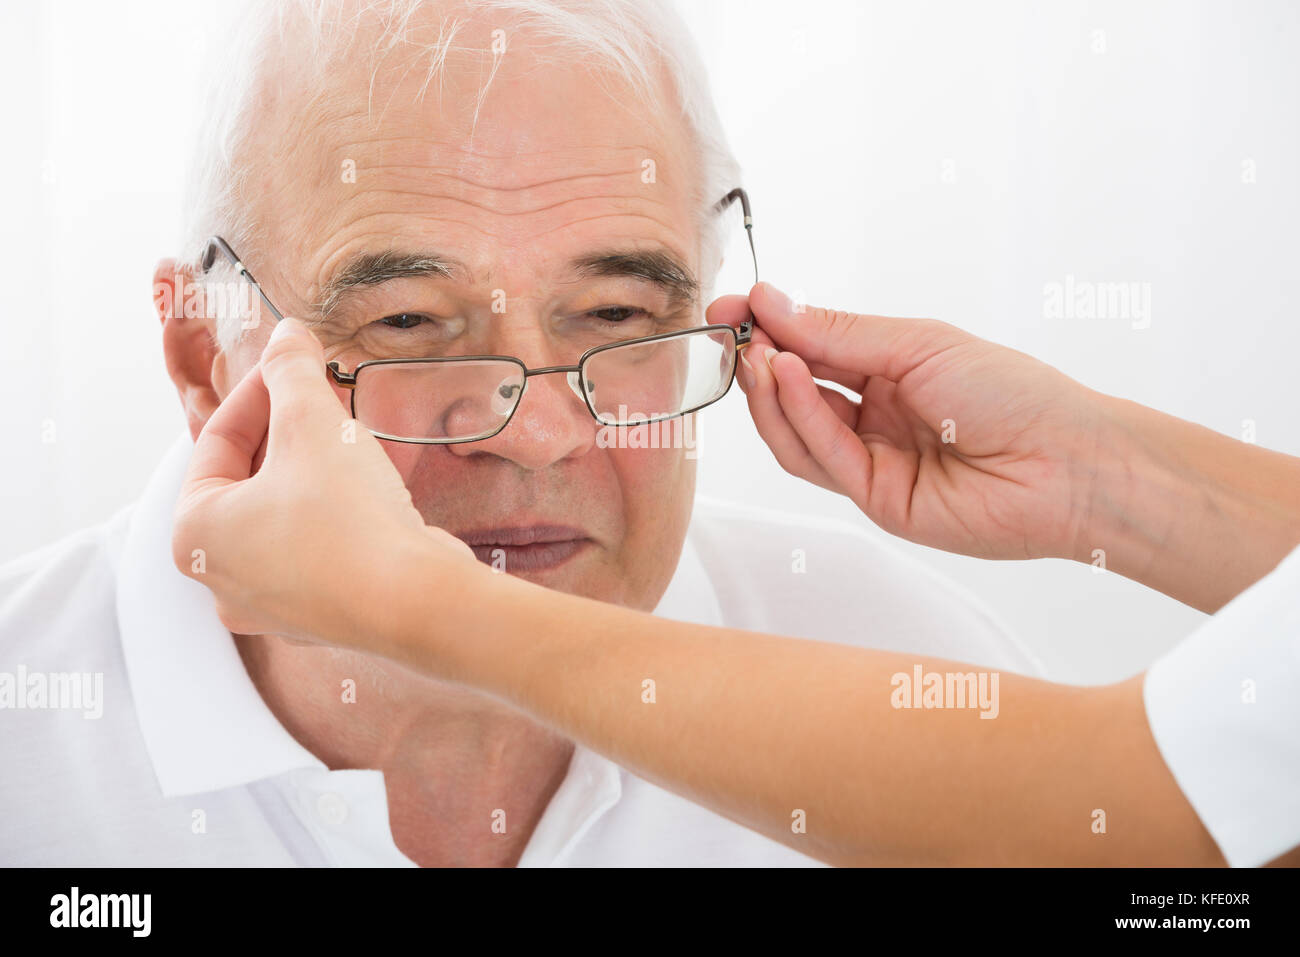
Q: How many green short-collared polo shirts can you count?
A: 0